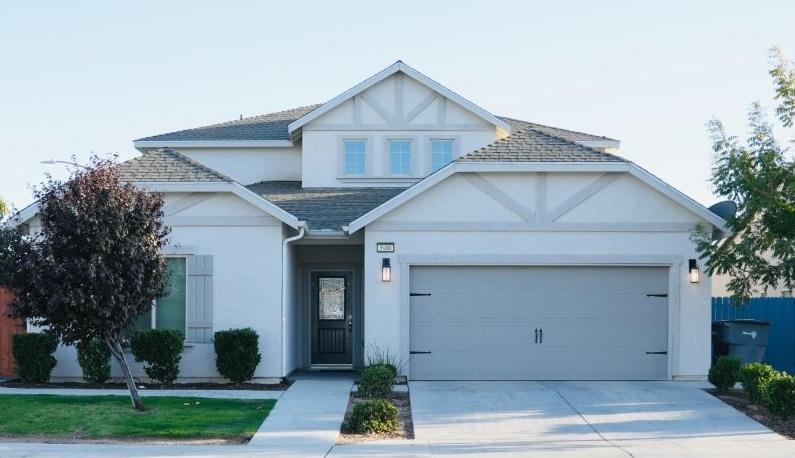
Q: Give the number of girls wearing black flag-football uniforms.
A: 0